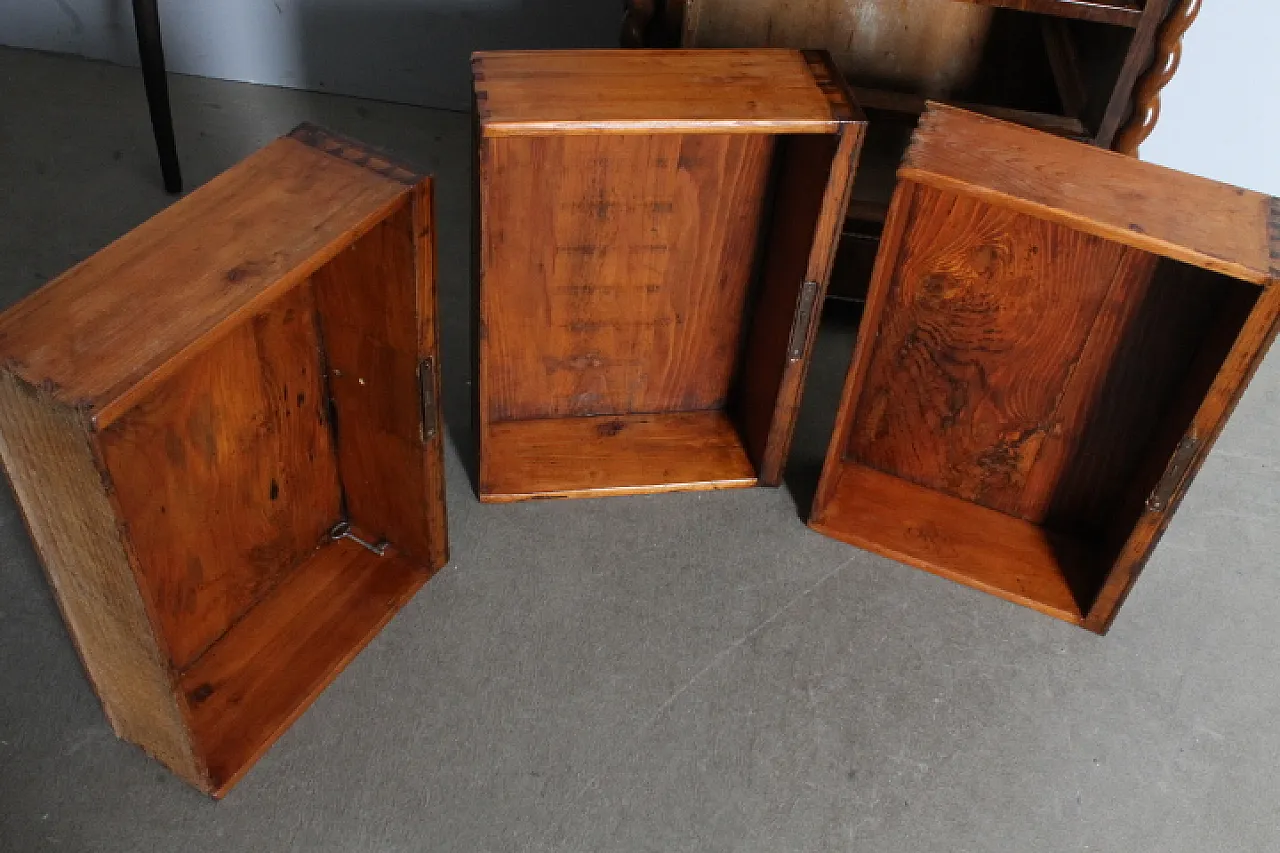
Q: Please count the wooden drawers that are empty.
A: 2